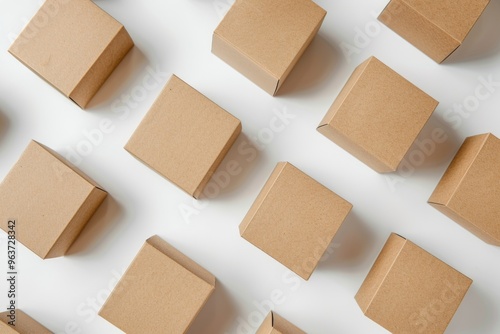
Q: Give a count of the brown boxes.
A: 12